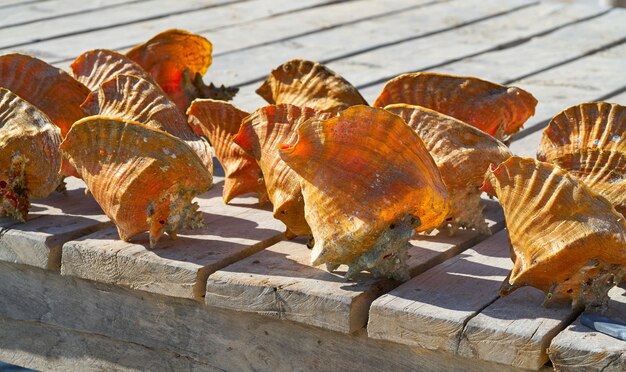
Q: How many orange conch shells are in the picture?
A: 14